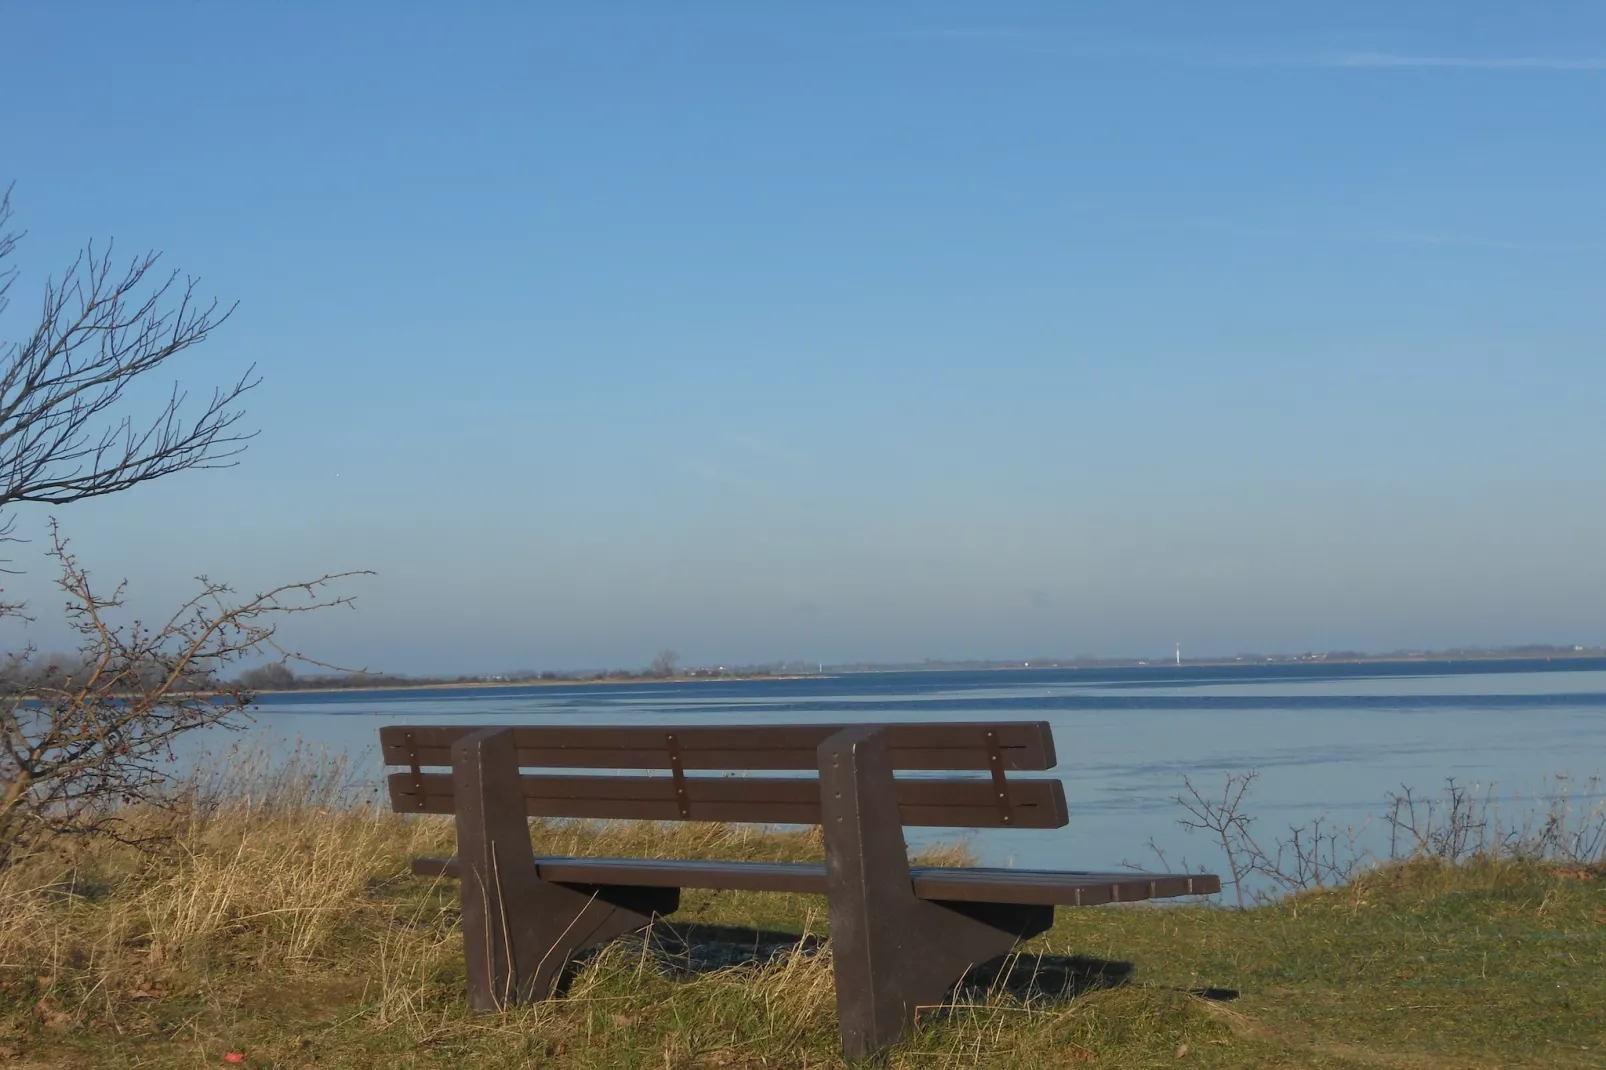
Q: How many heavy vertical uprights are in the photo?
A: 2